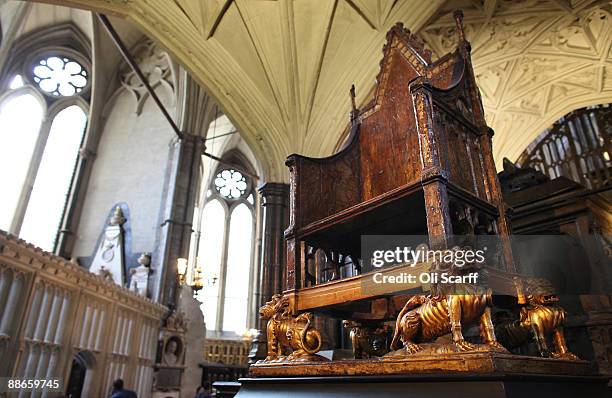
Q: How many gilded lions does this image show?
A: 4